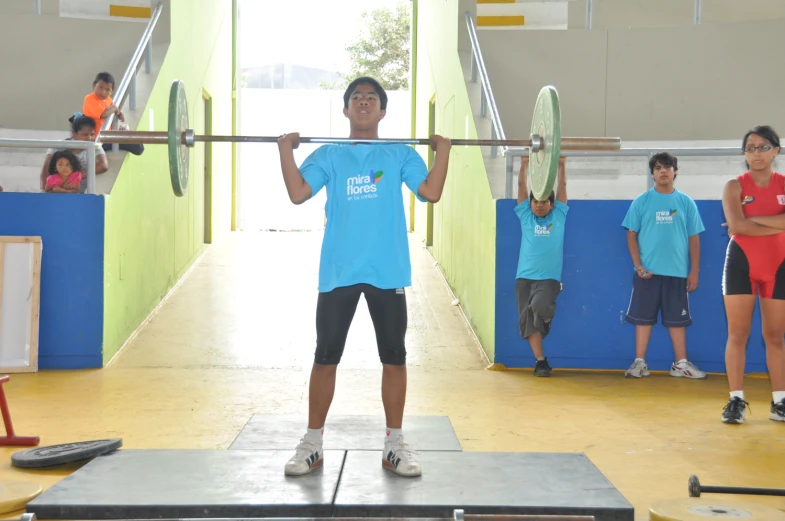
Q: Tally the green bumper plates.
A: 2